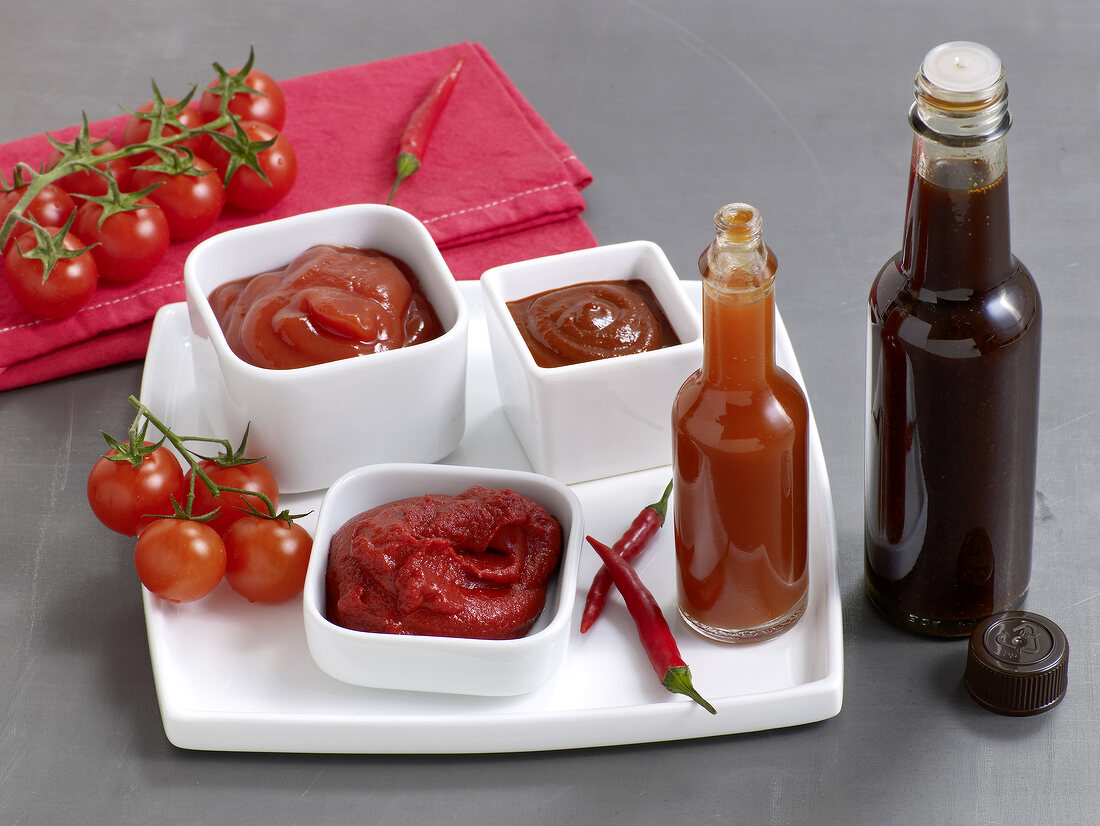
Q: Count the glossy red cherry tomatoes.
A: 12